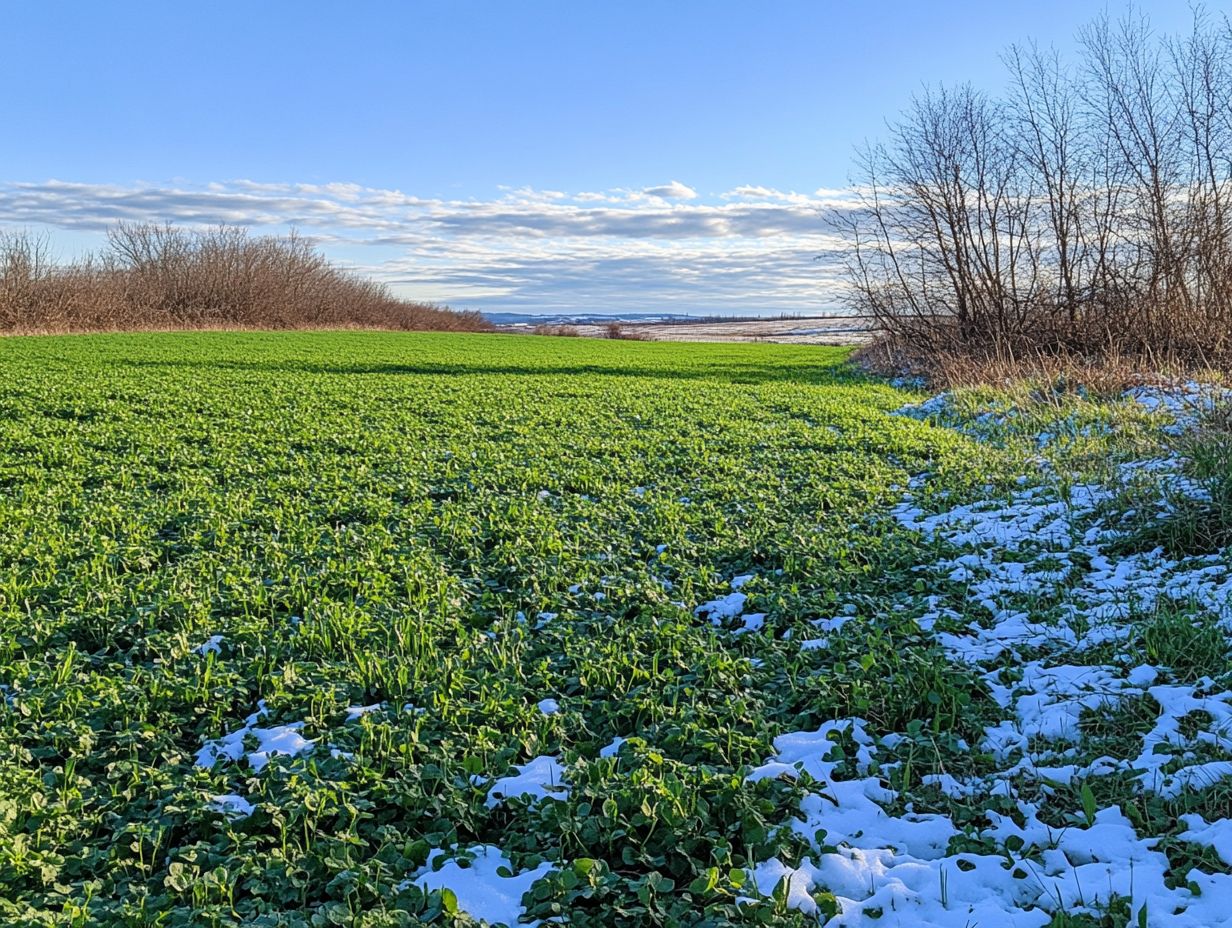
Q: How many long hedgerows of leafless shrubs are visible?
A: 1